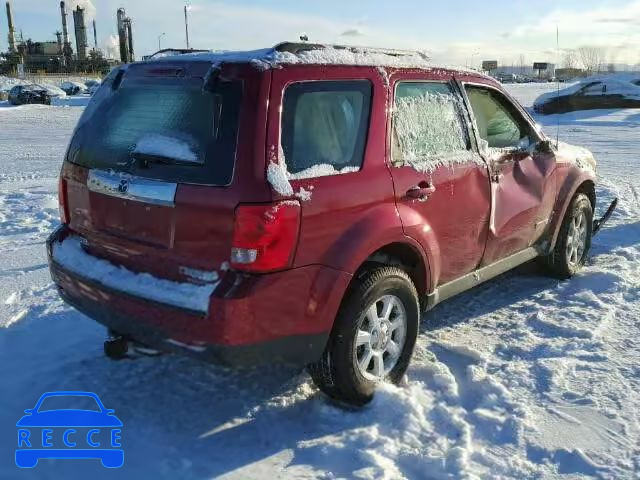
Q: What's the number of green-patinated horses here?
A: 0